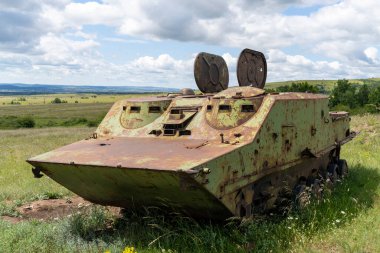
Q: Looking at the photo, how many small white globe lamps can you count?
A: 0